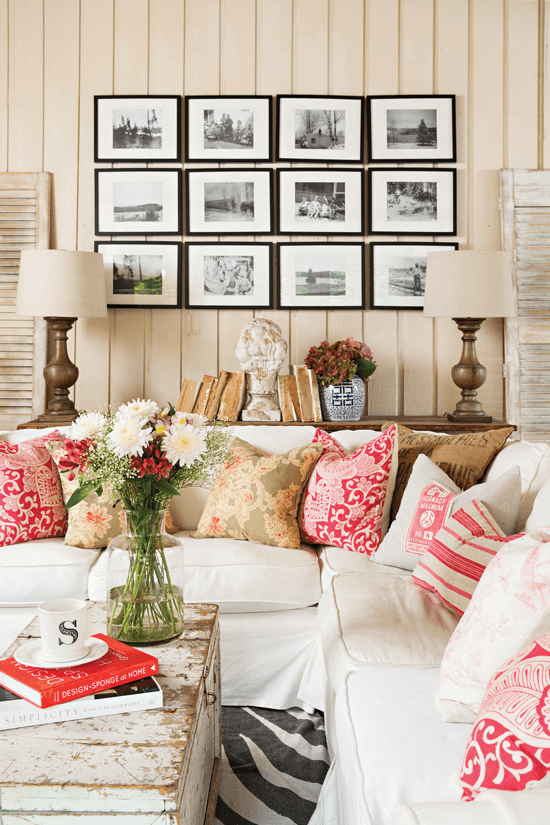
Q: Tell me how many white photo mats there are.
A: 12